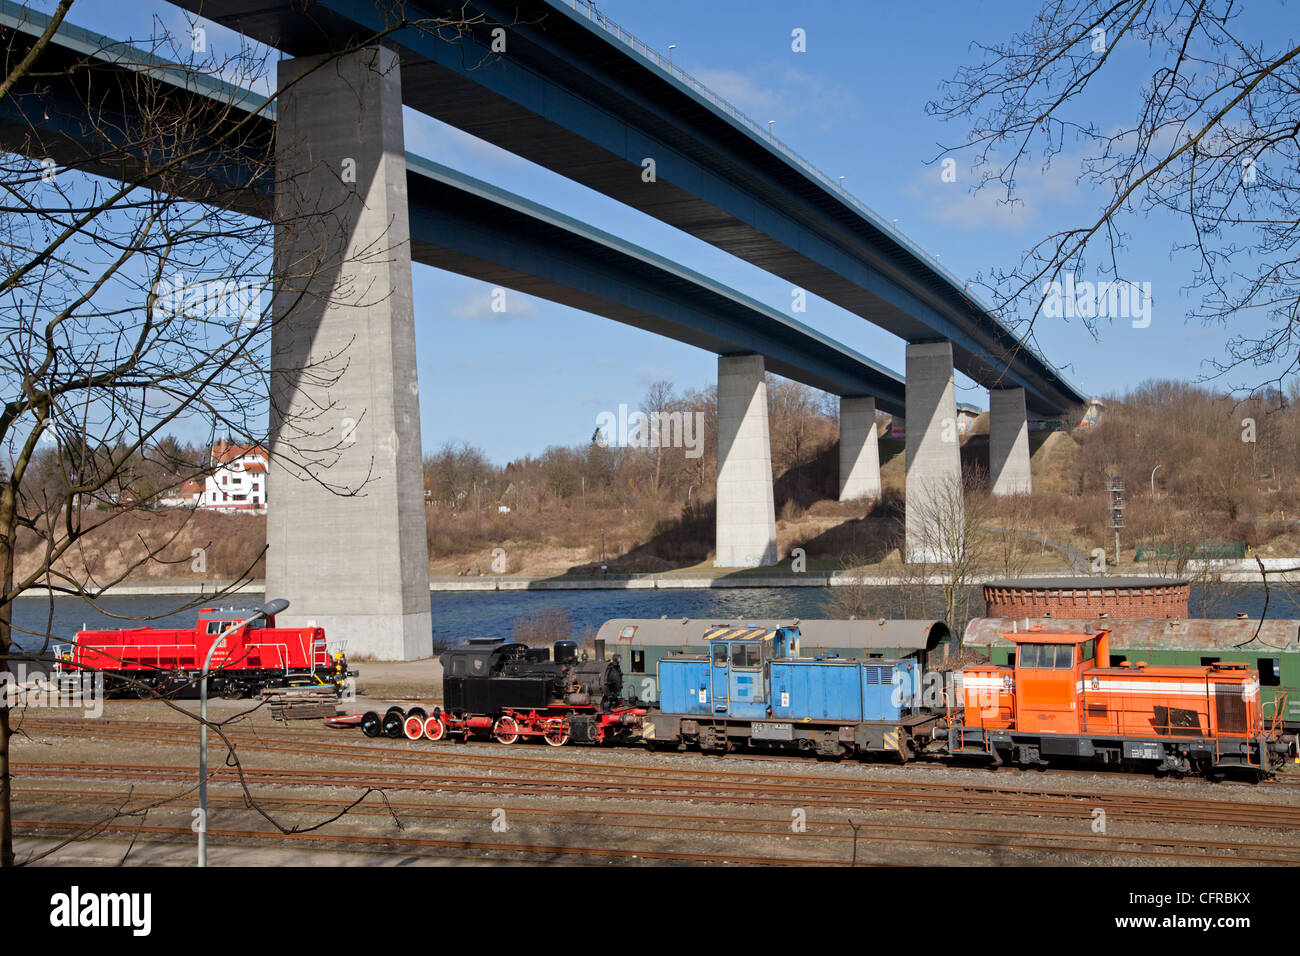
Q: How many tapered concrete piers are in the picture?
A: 5